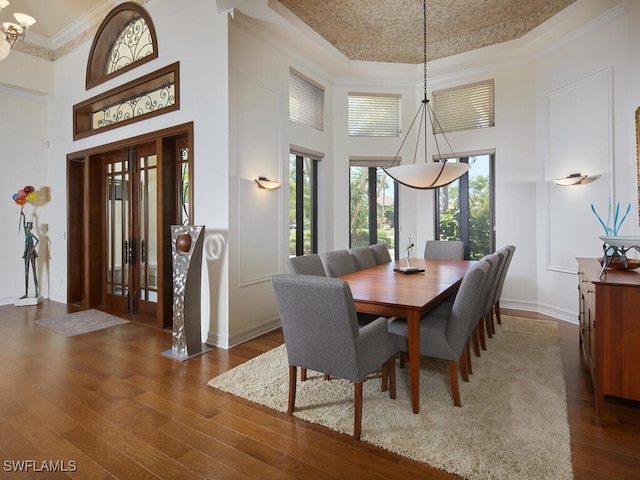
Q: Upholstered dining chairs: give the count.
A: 10